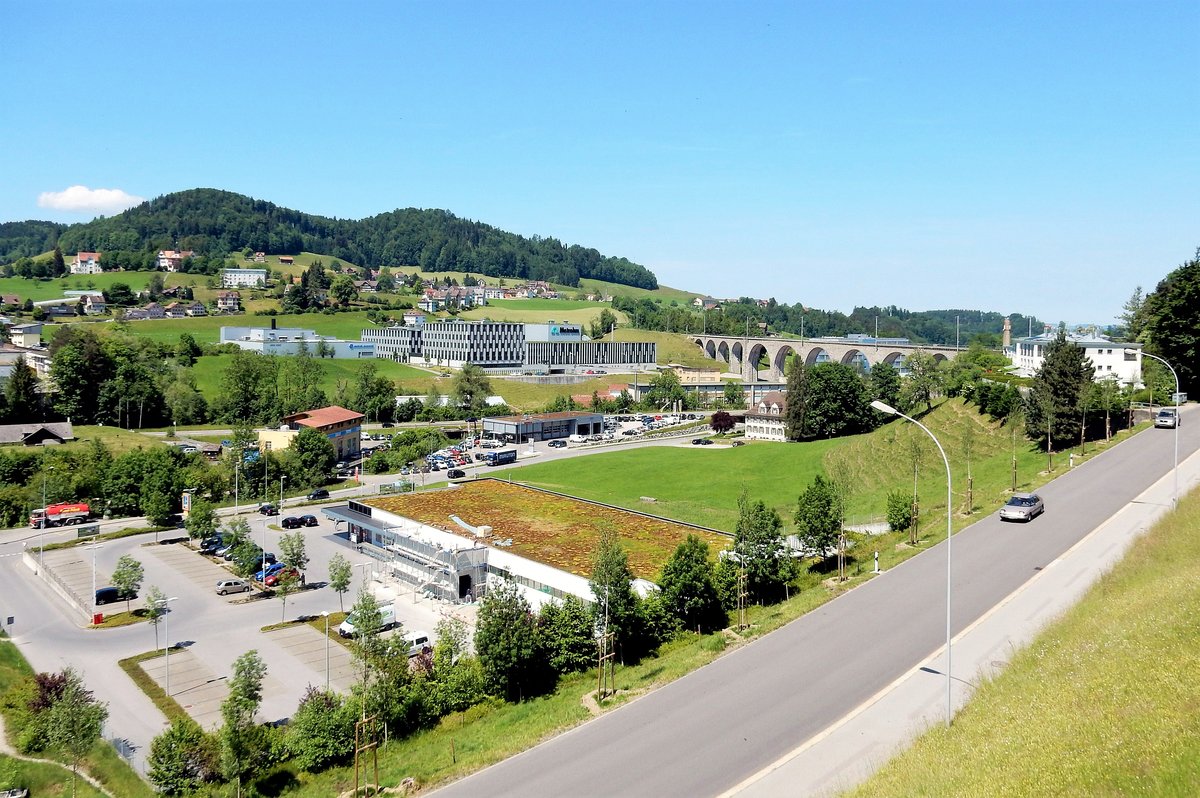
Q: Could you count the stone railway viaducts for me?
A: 1